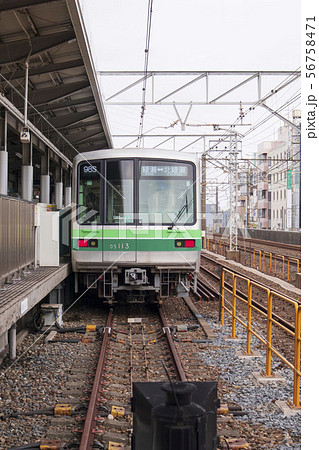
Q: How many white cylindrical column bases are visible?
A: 5